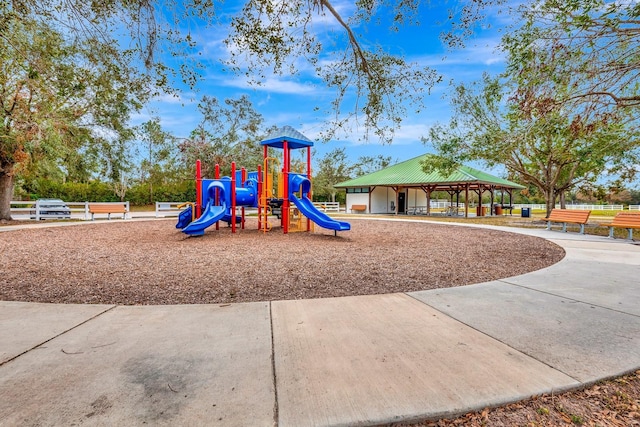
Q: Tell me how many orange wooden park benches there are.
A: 4